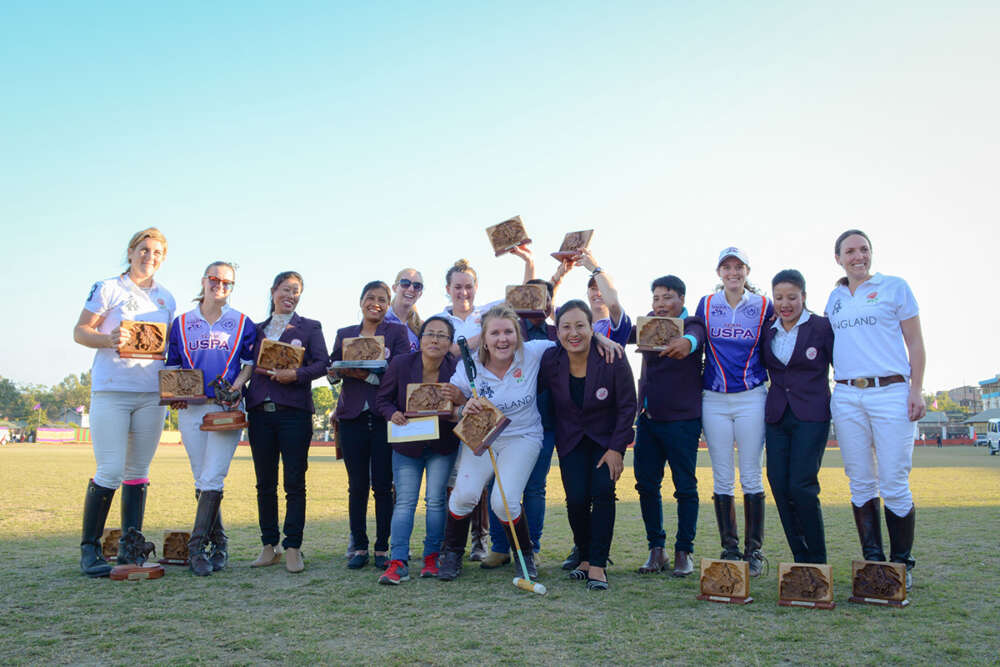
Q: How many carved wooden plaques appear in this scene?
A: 15